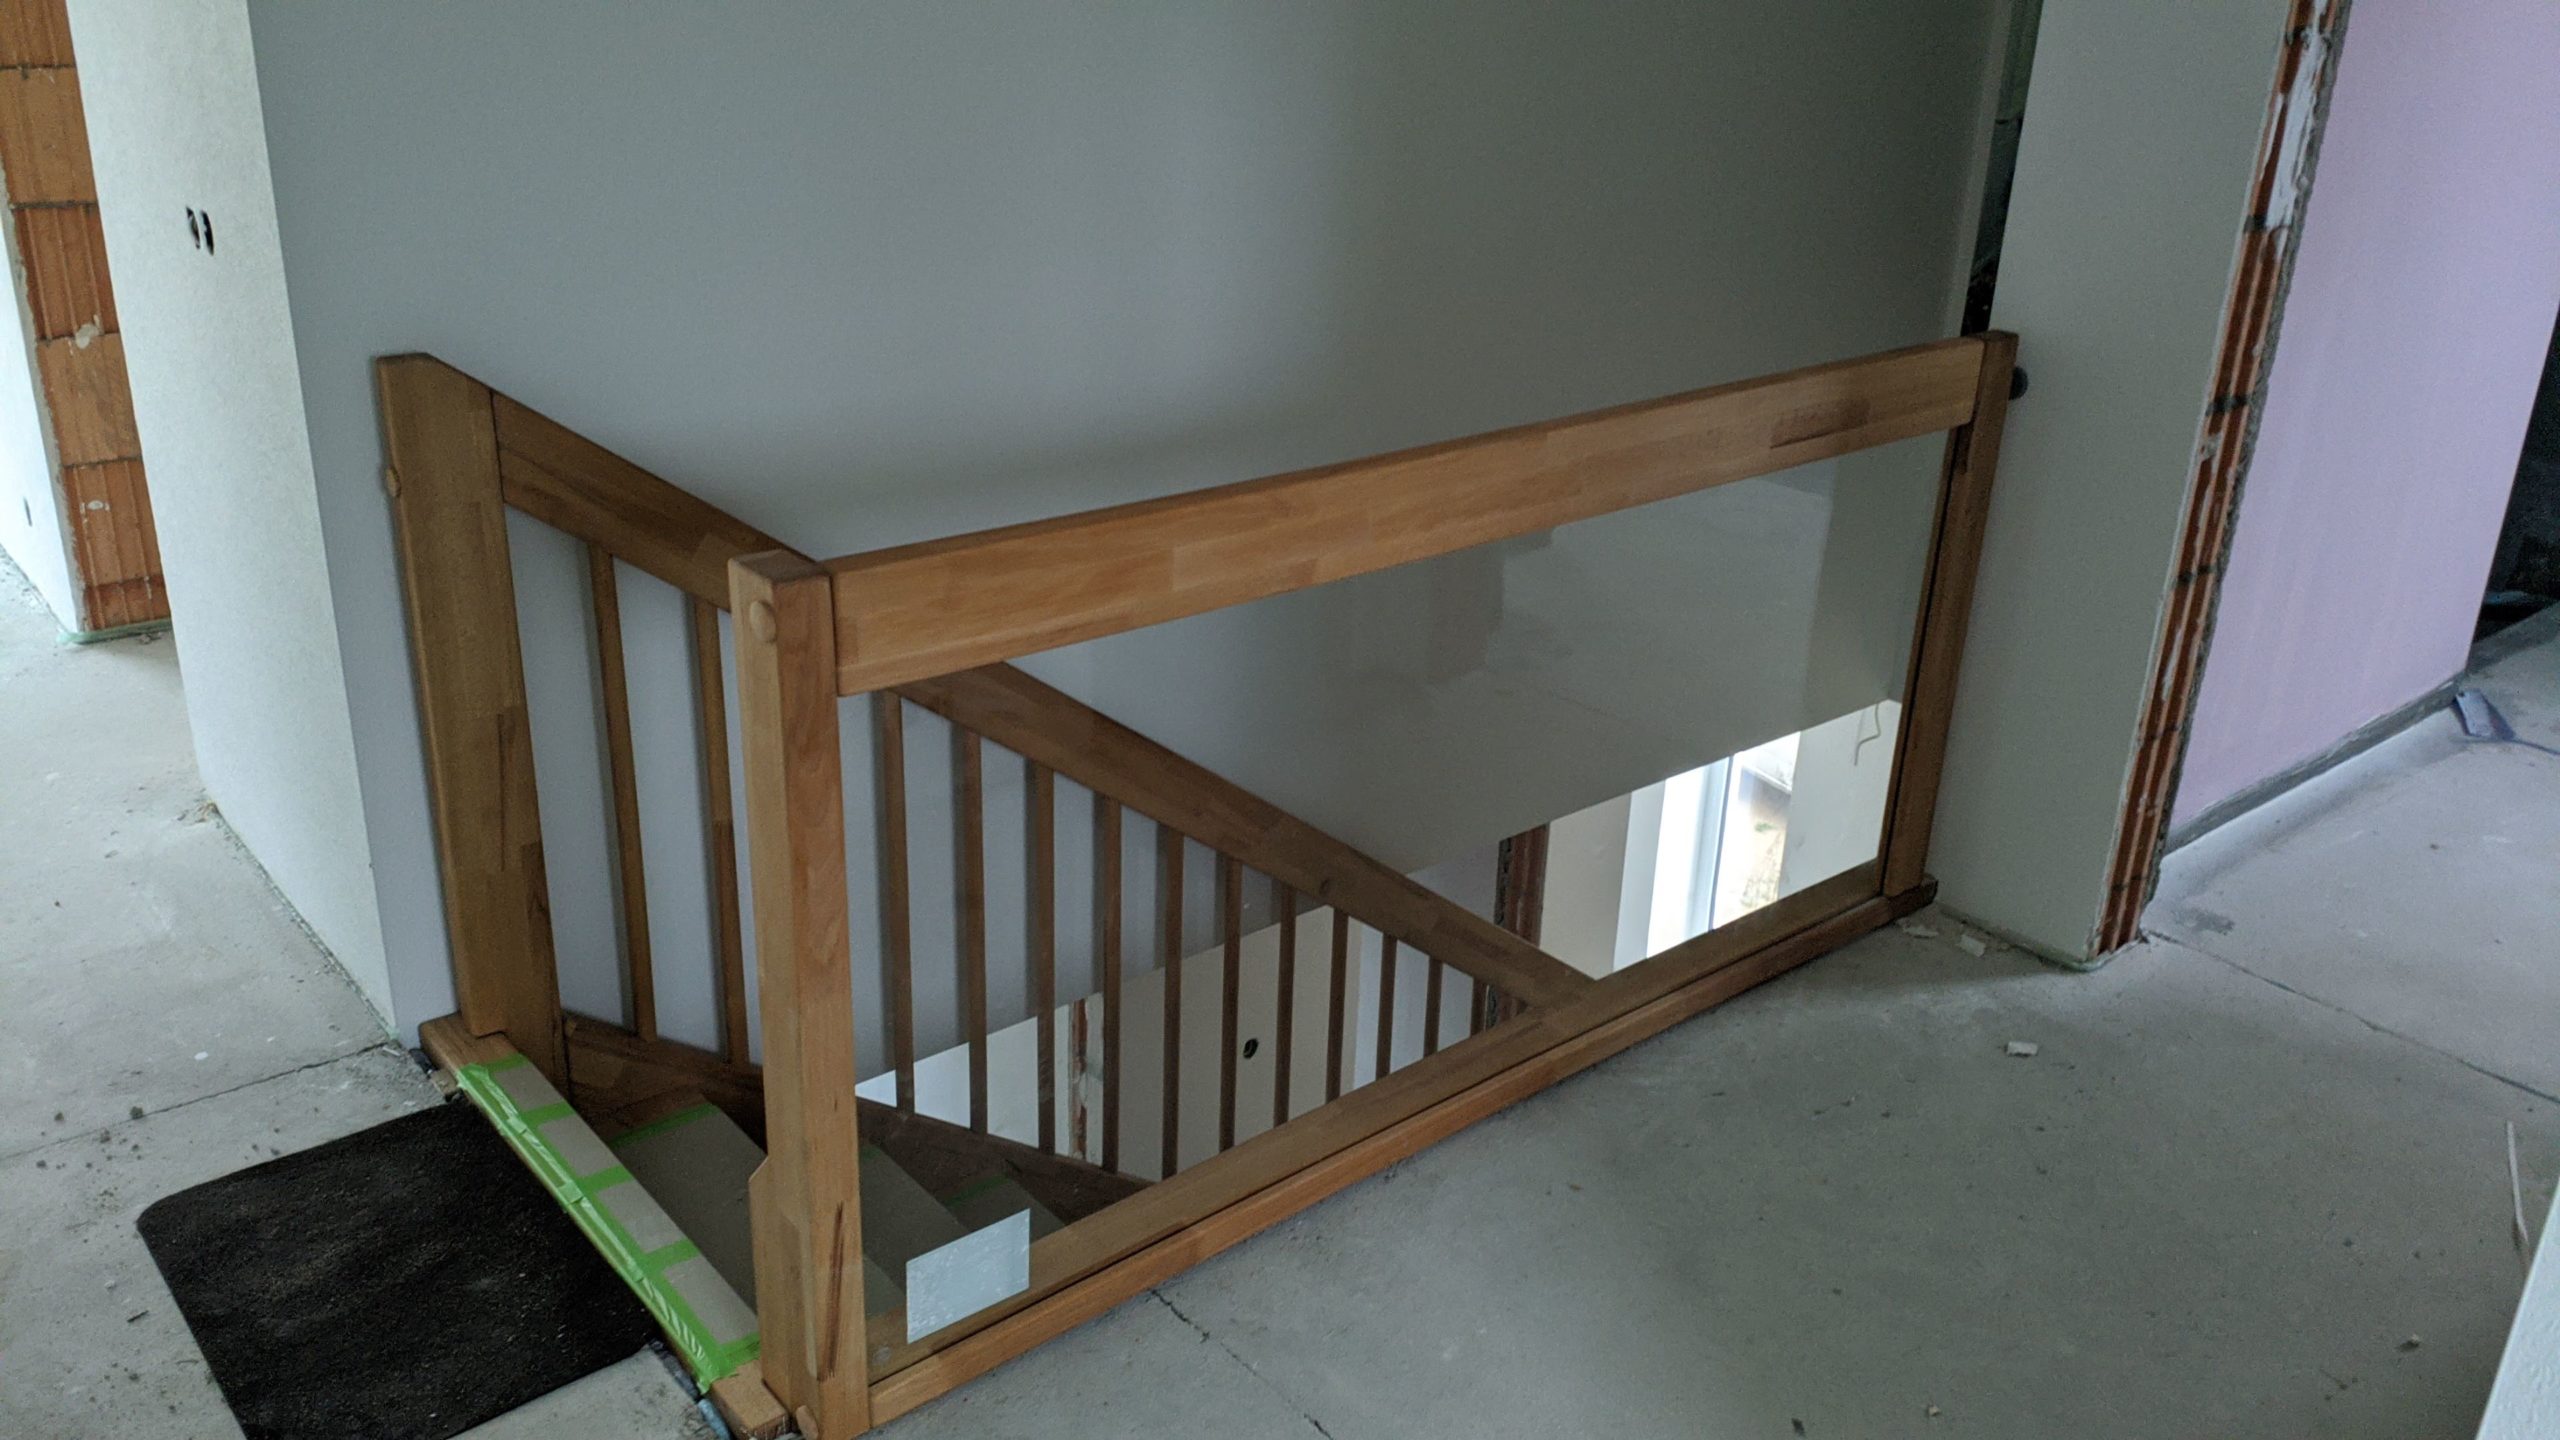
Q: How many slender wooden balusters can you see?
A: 13